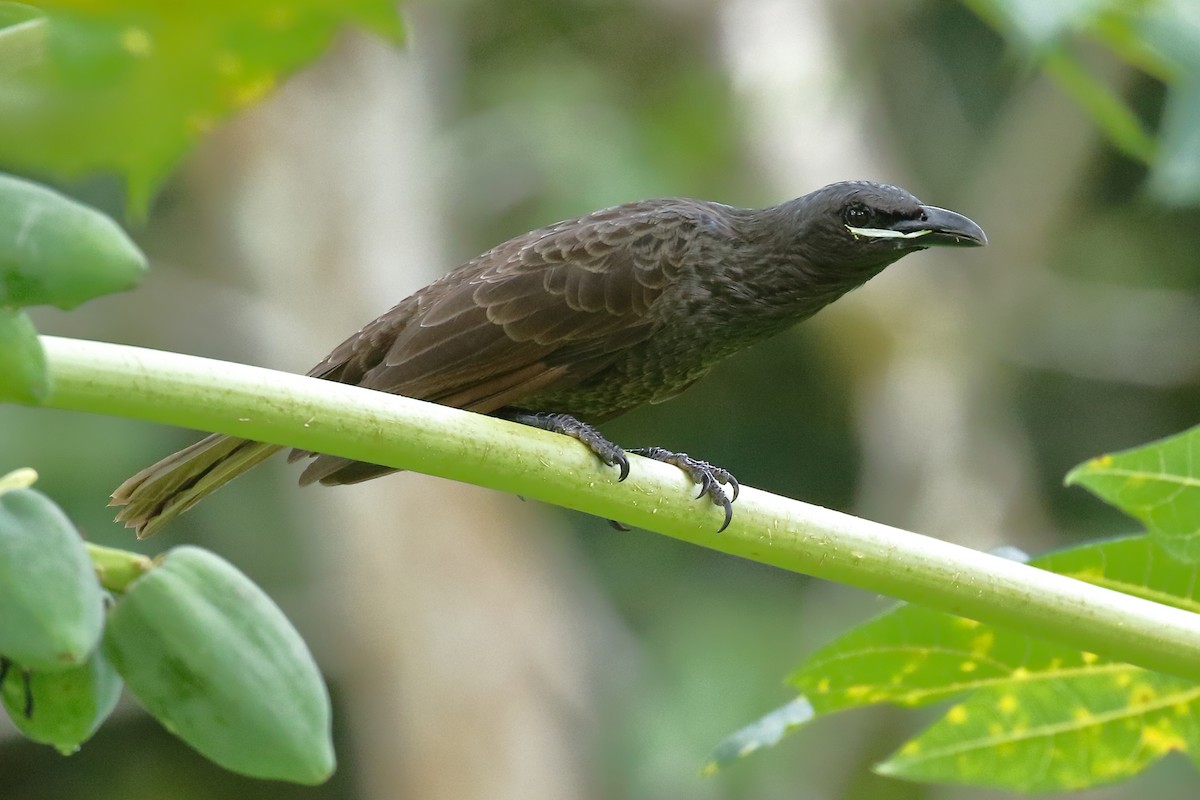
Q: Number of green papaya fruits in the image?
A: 5